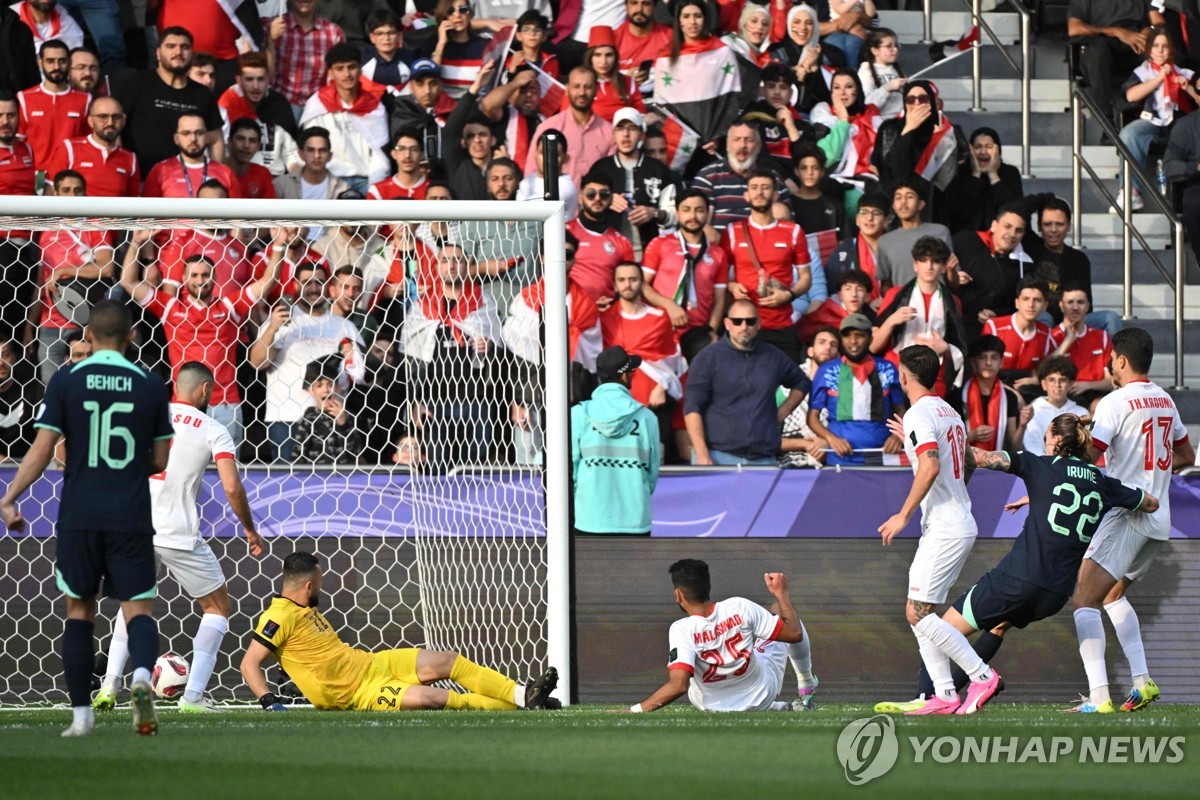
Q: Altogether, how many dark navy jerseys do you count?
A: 2